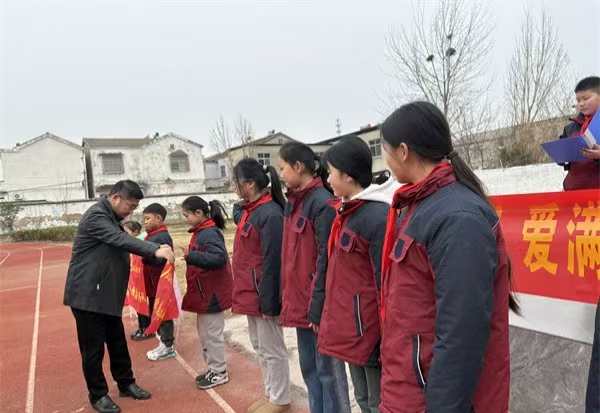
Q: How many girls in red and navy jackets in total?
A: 5